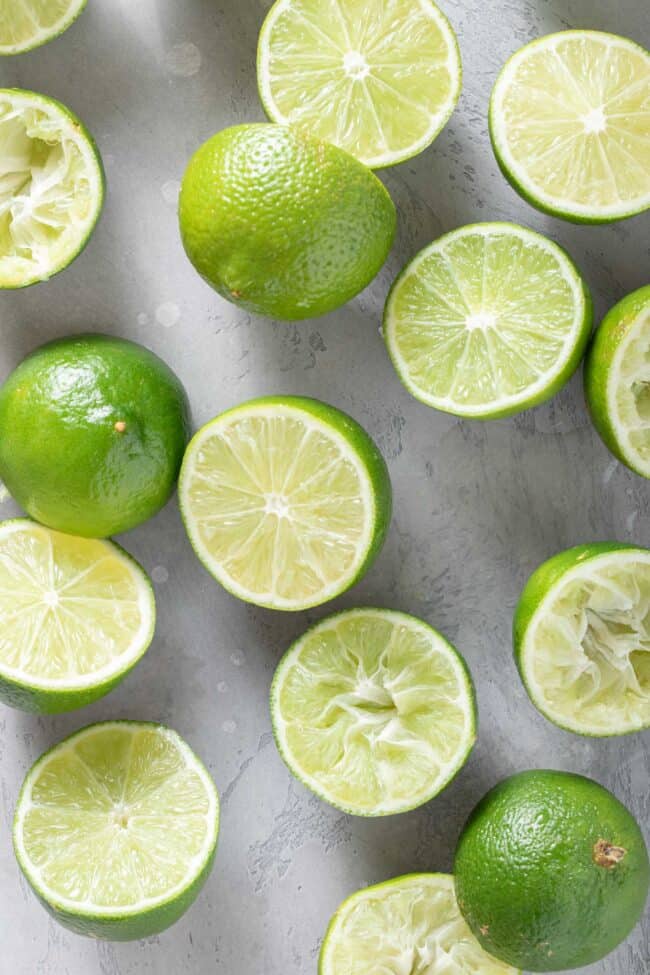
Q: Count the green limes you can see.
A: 15